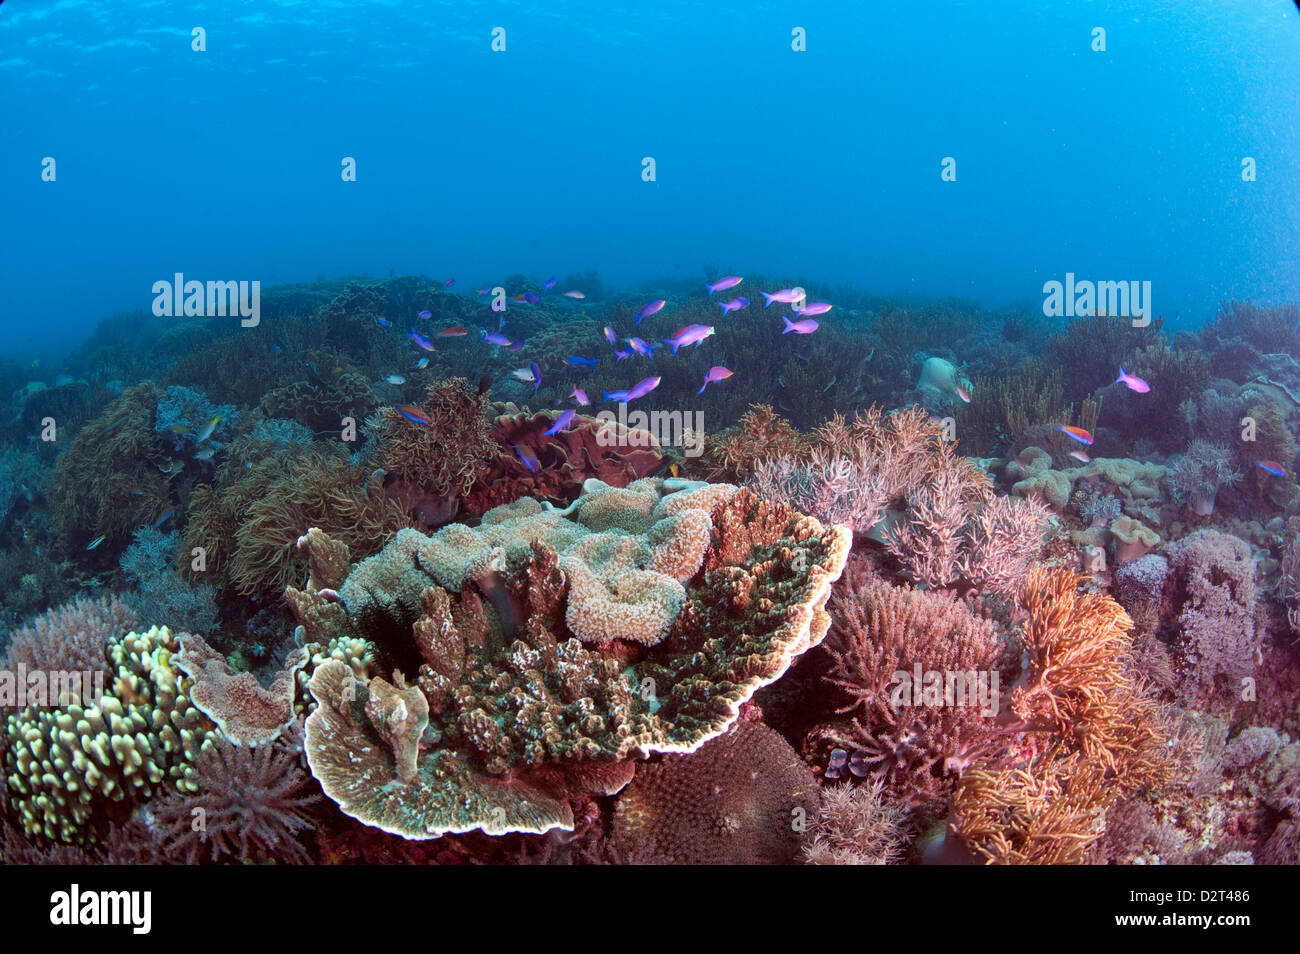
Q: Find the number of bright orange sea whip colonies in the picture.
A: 2